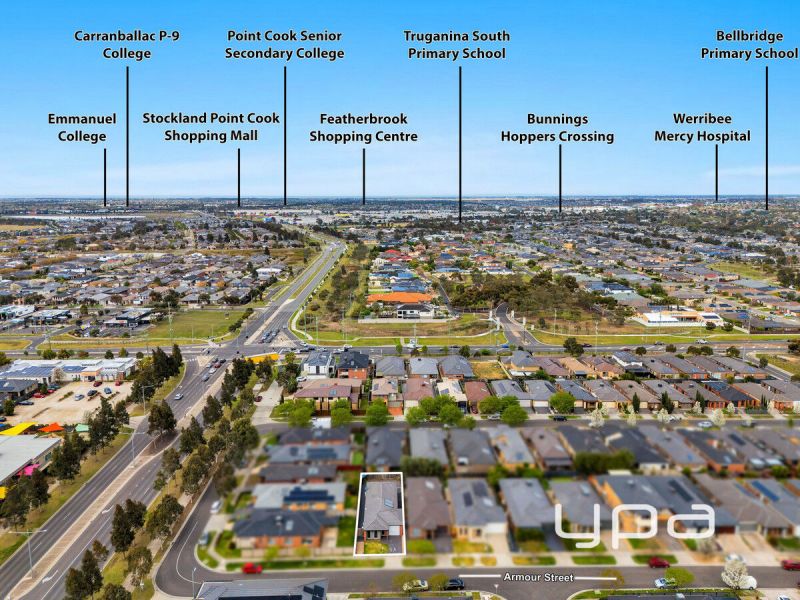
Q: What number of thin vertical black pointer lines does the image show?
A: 9